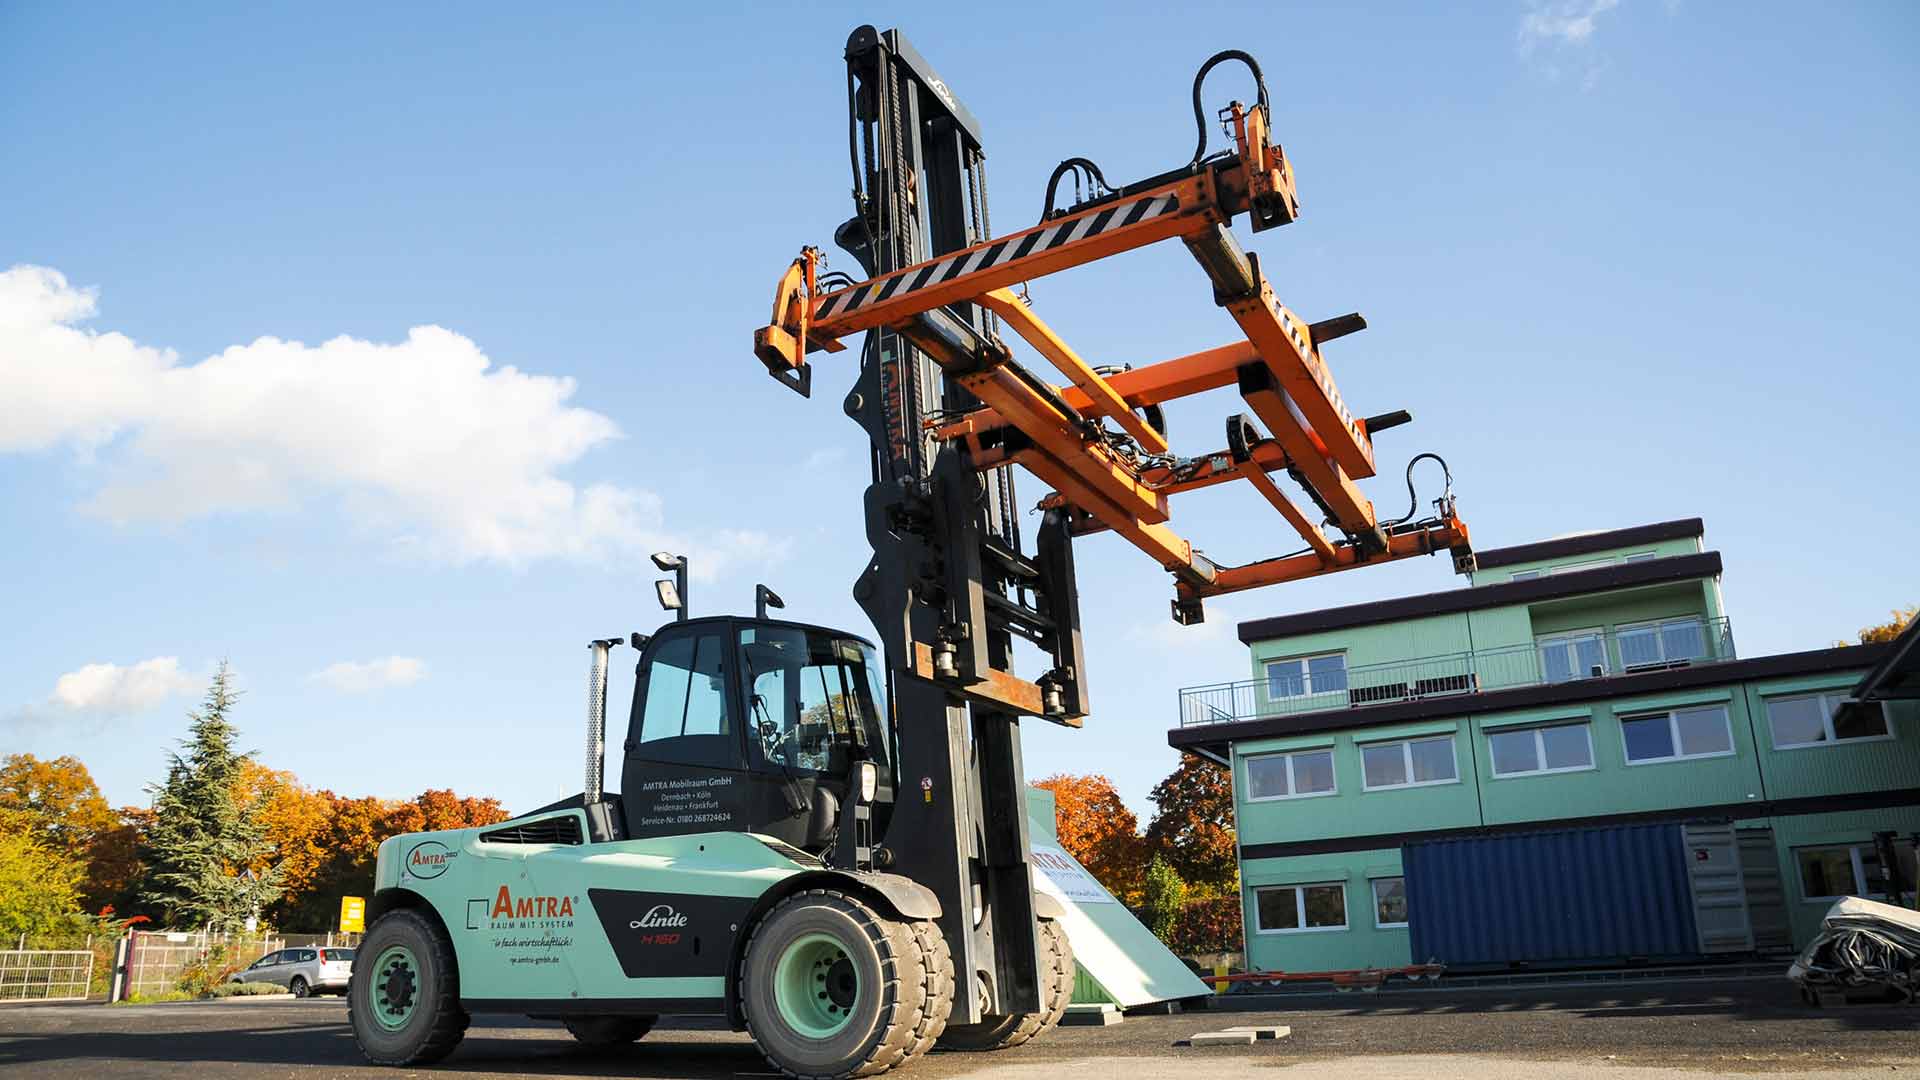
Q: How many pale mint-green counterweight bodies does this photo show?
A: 1